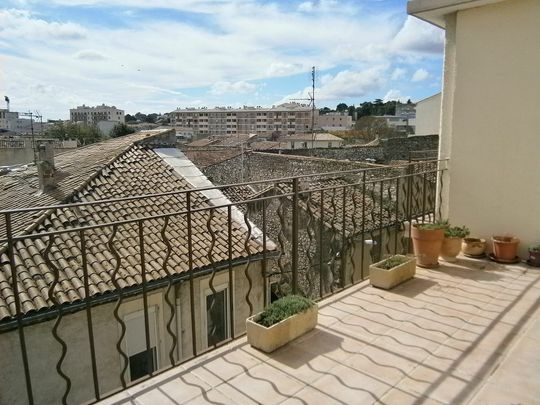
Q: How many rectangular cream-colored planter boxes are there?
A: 2